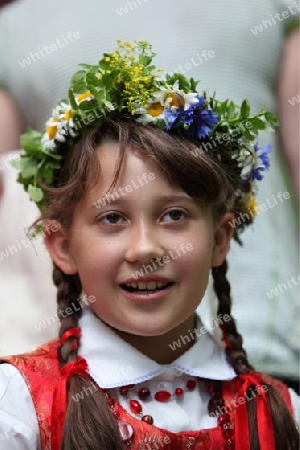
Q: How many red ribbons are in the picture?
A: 2